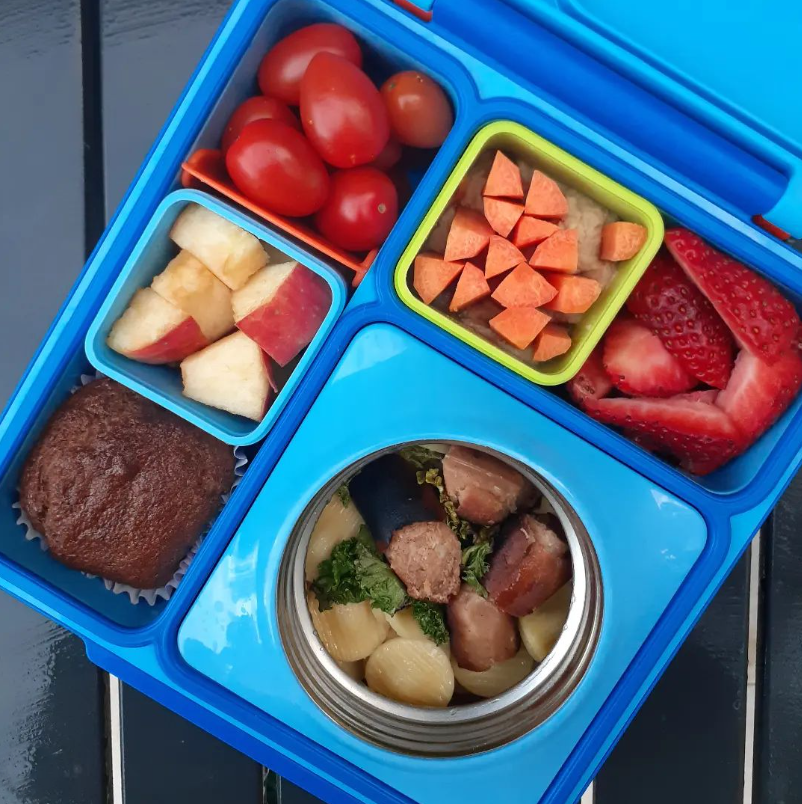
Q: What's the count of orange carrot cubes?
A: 14